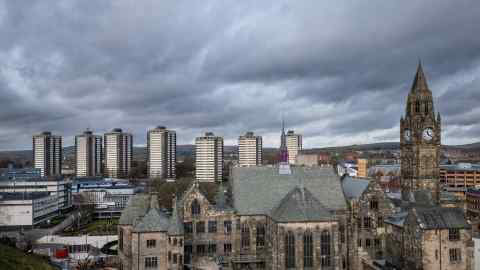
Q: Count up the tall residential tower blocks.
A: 7